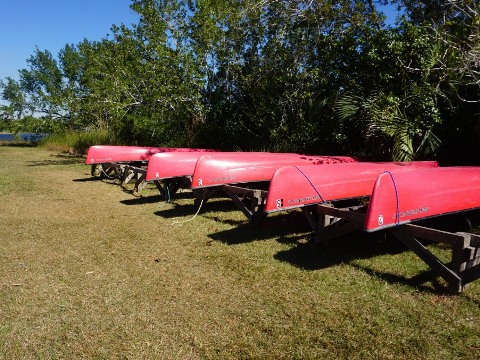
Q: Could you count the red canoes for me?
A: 5